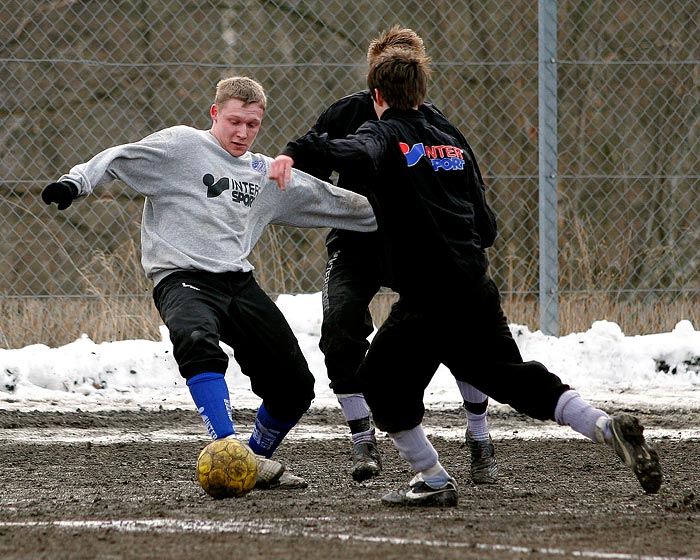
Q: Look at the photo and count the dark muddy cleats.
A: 4